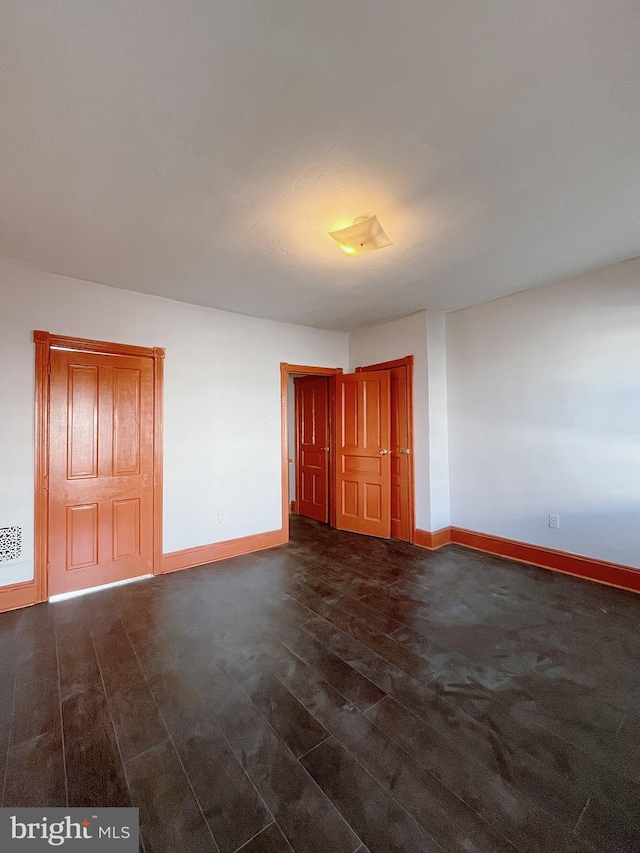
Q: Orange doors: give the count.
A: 4